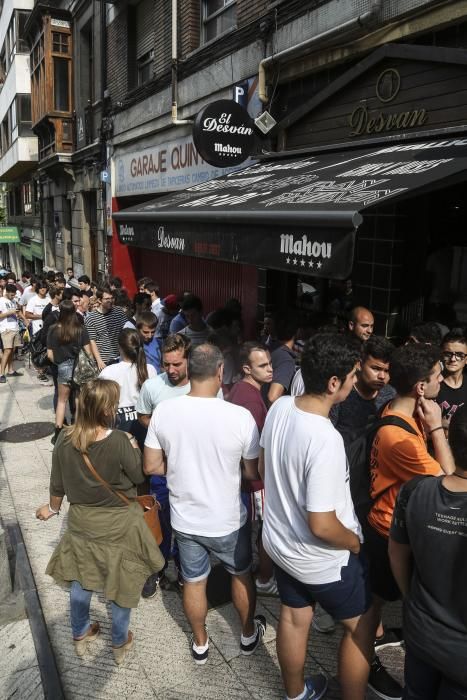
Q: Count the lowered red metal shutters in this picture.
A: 1